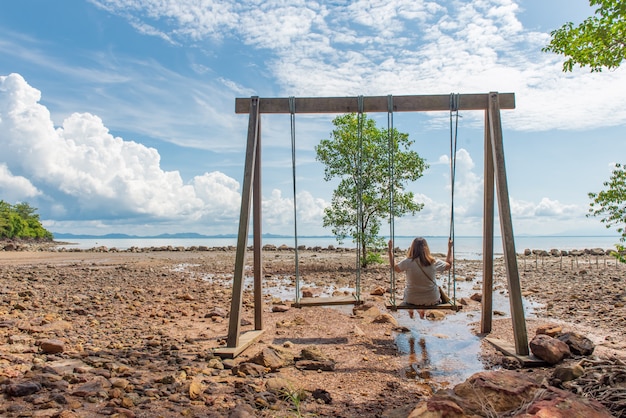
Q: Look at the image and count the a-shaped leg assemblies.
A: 2